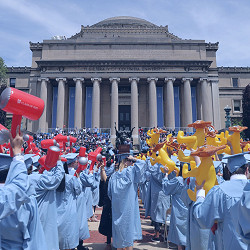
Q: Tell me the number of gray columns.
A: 10